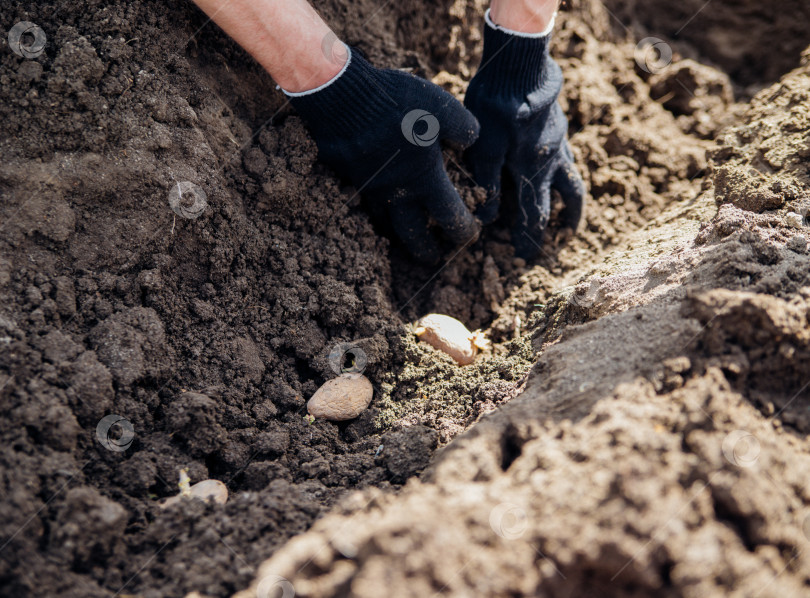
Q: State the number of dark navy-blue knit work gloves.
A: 2